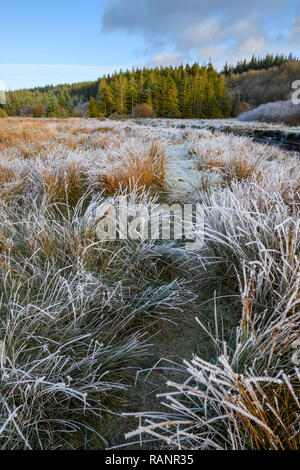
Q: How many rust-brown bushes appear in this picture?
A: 3